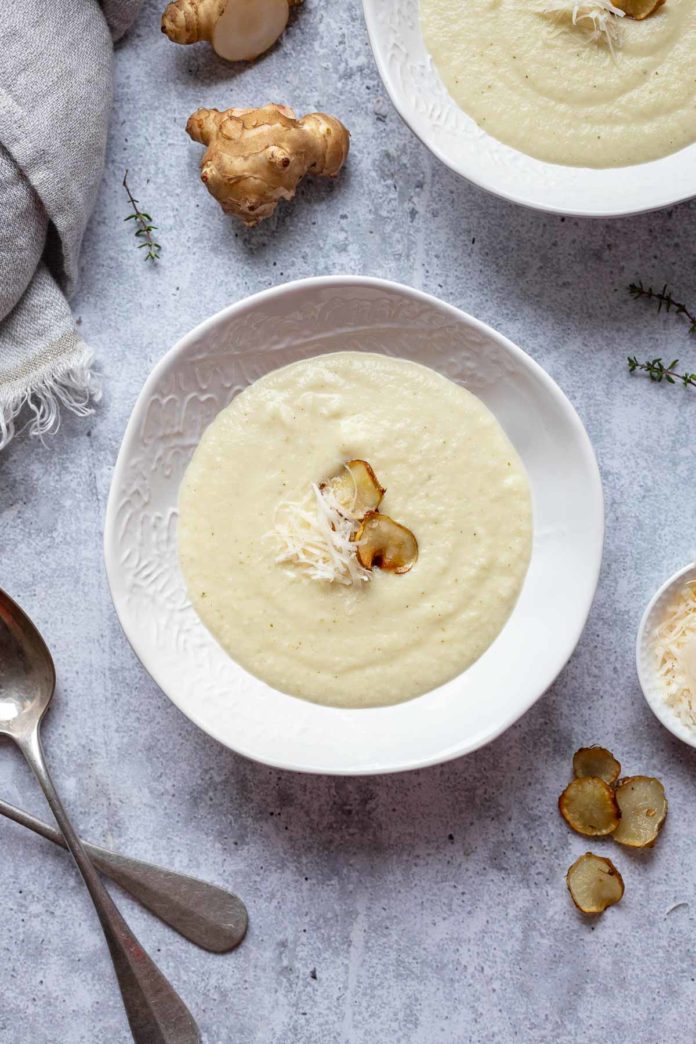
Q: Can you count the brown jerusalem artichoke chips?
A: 7